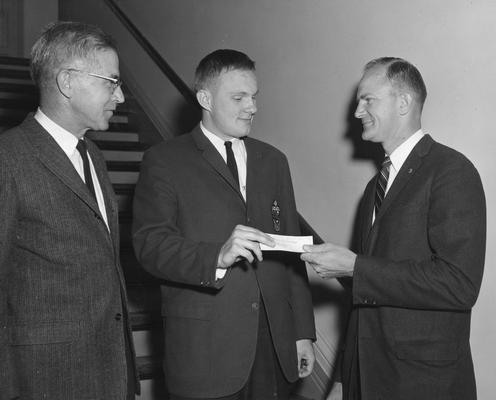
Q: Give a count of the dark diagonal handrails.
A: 1